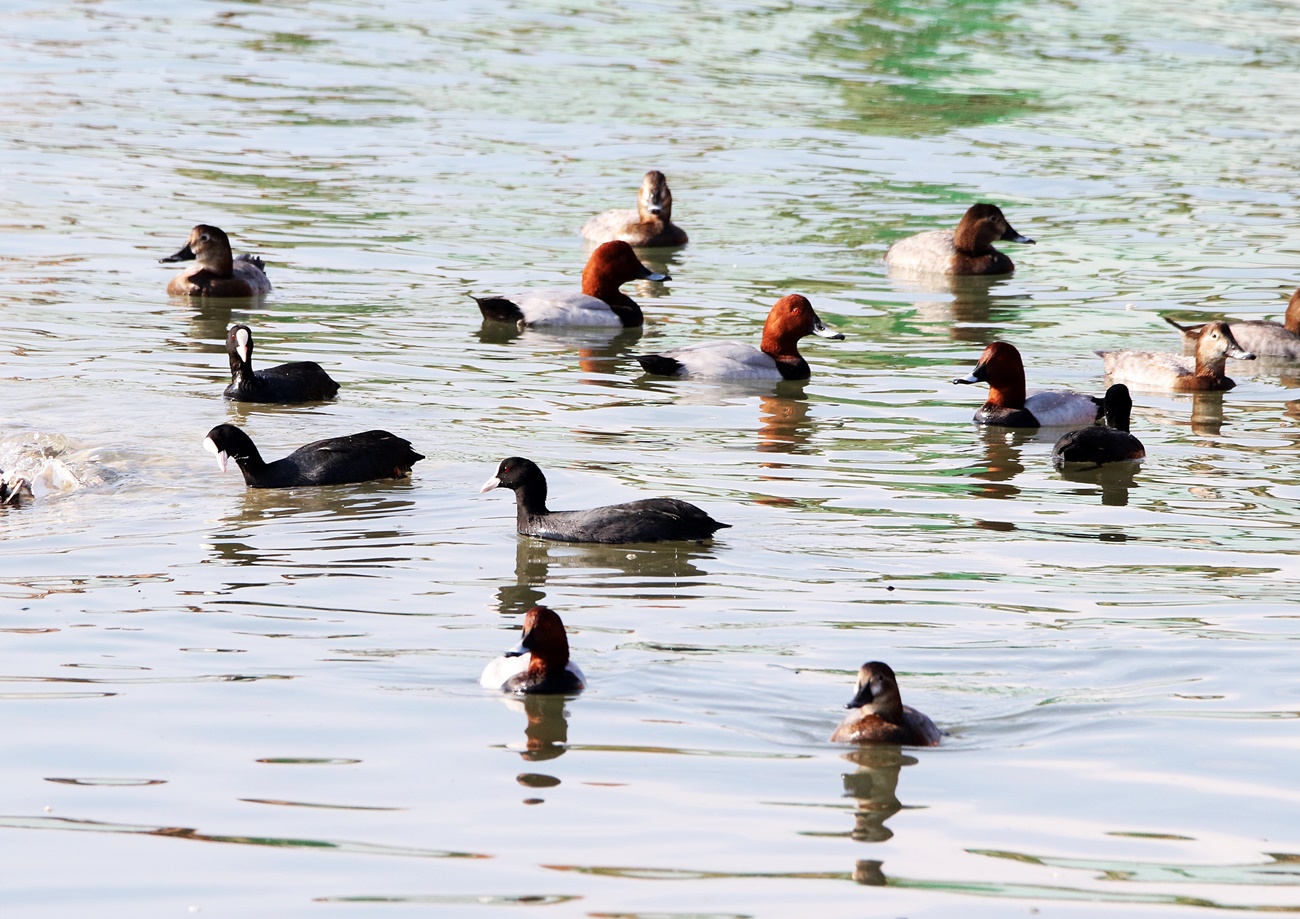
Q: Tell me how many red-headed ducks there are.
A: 4